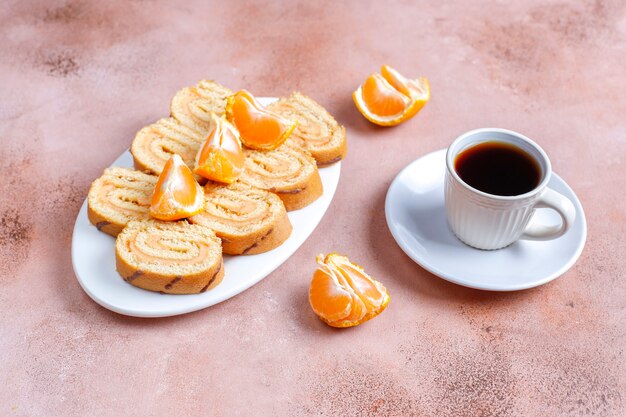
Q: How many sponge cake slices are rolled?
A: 7